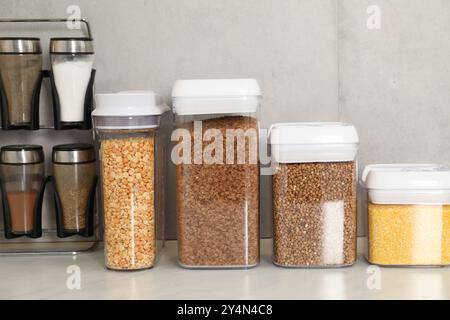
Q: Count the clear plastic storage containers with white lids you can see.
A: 4